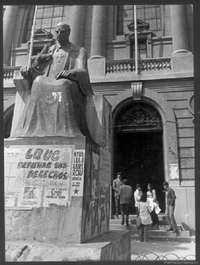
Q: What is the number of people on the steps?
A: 6